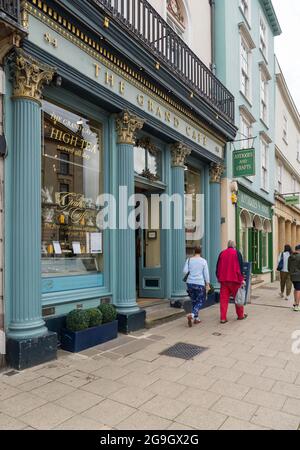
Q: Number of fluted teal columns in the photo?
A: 4